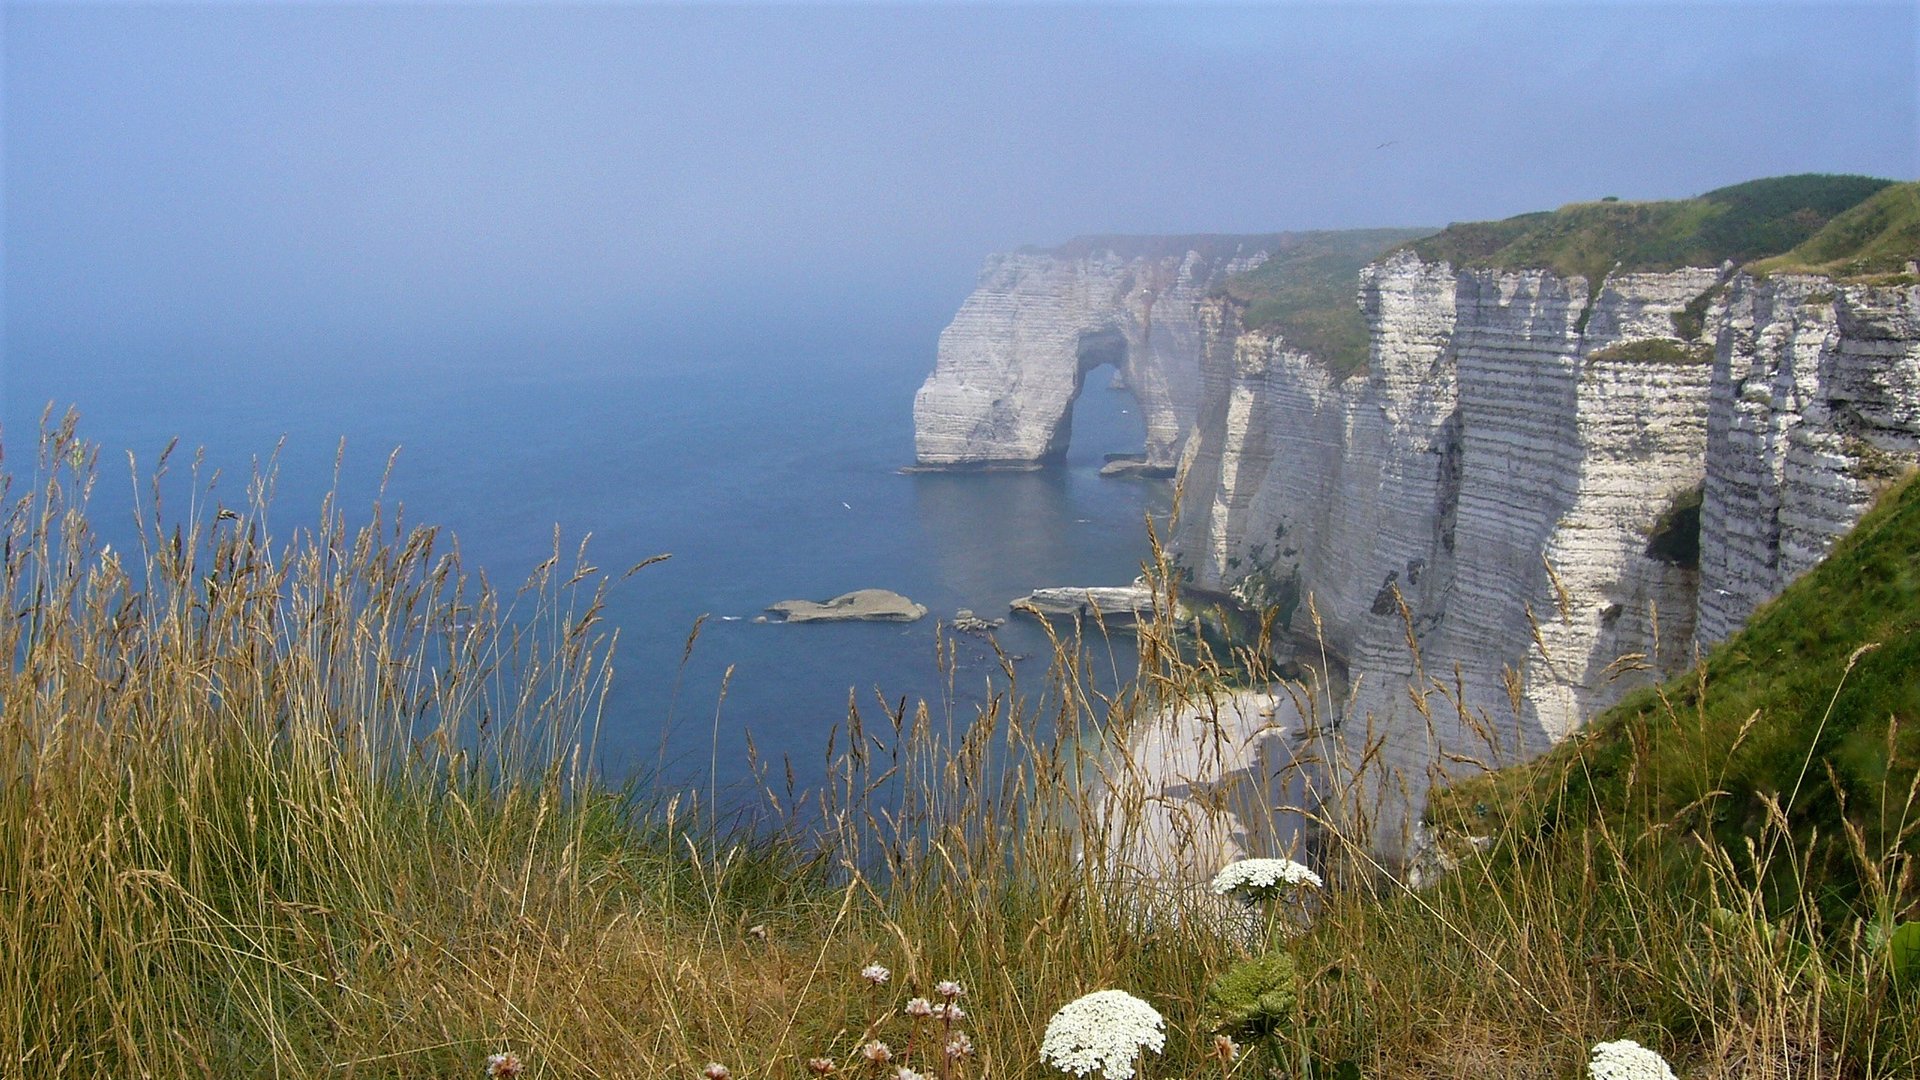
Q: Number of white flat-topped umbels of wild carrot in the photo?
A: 3